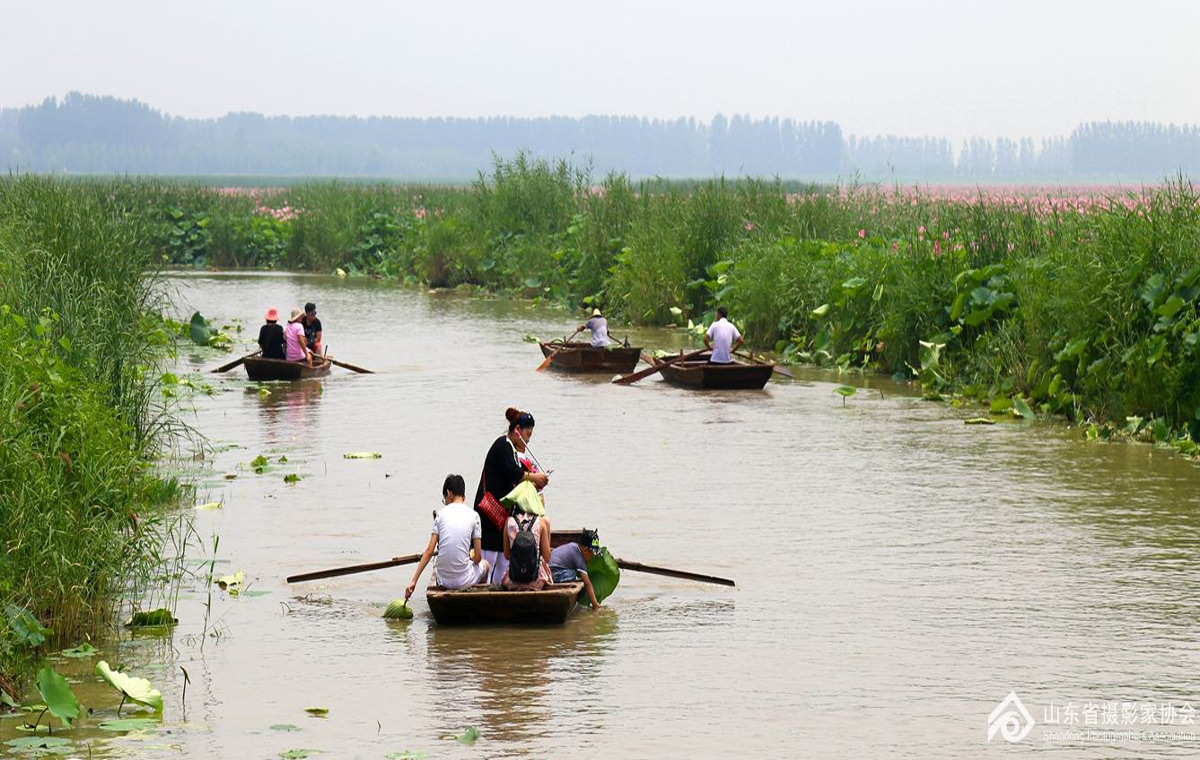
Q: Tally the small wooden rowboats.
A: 4